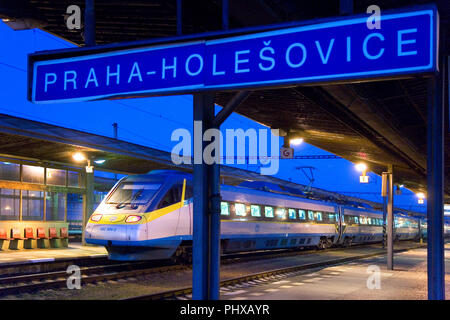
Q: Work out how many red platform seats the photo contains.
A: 6